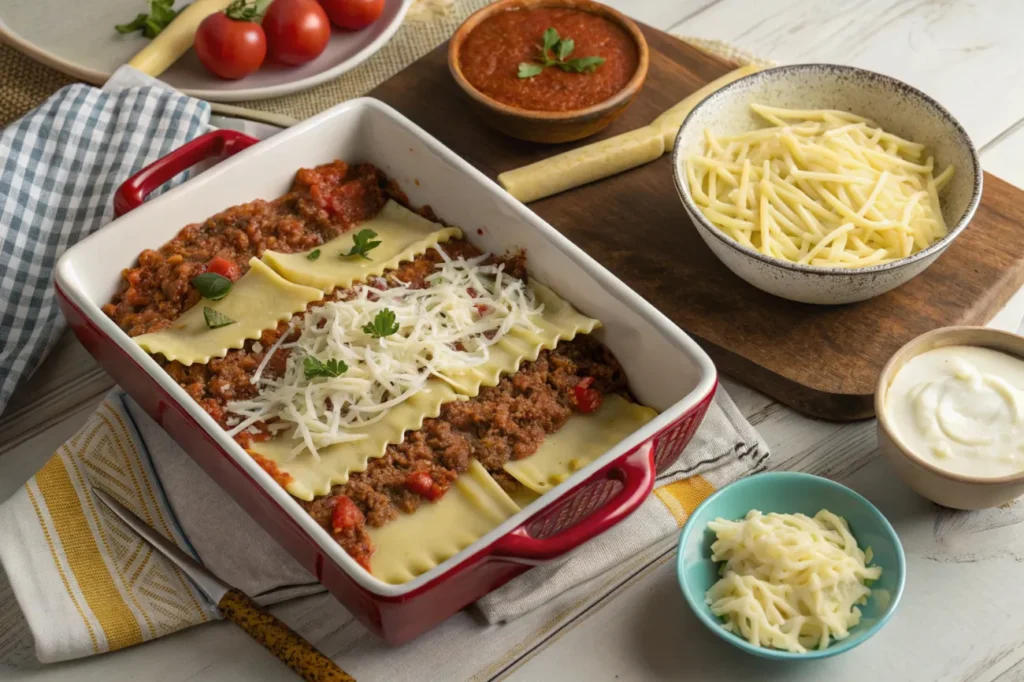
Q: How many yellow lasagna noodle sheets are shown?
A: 6